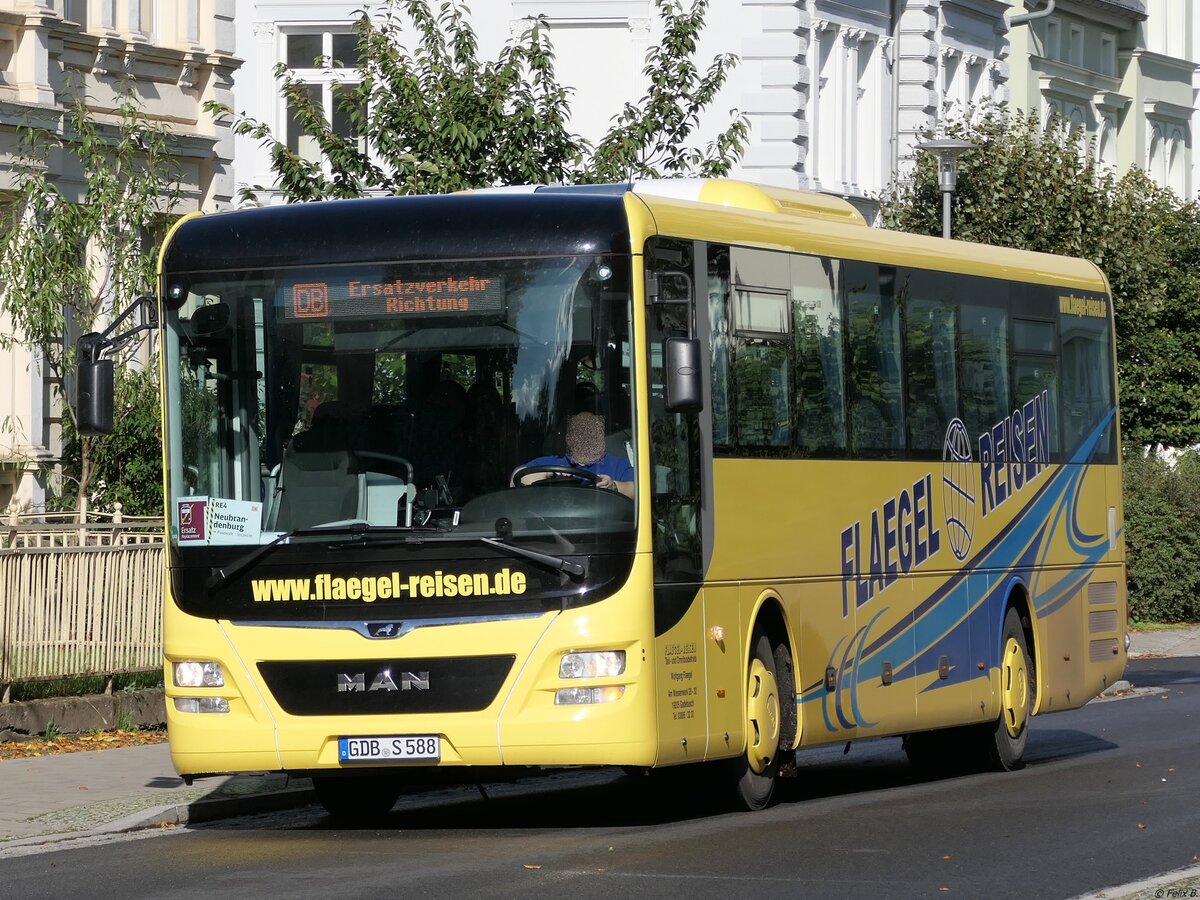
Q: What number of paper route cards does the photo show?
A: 2